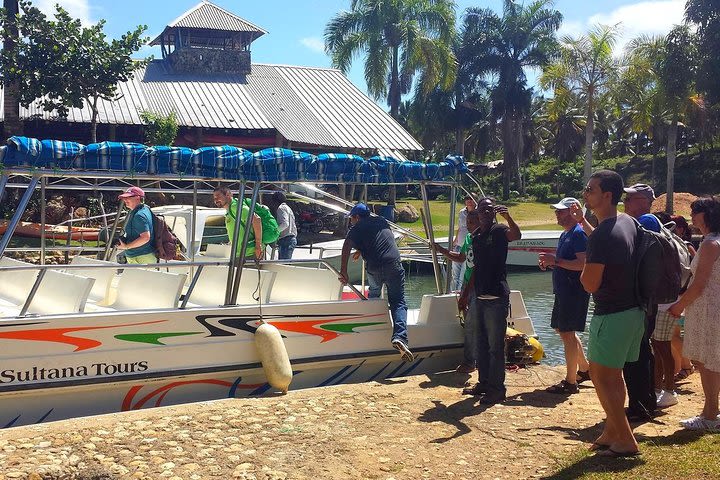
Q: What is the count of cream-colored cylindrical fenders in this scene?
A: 1